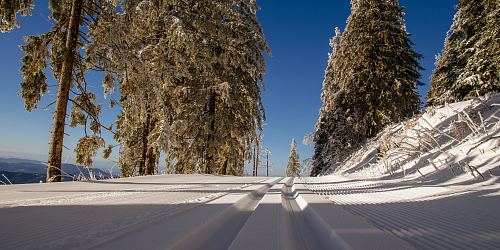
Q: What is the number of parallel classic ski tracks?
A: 2